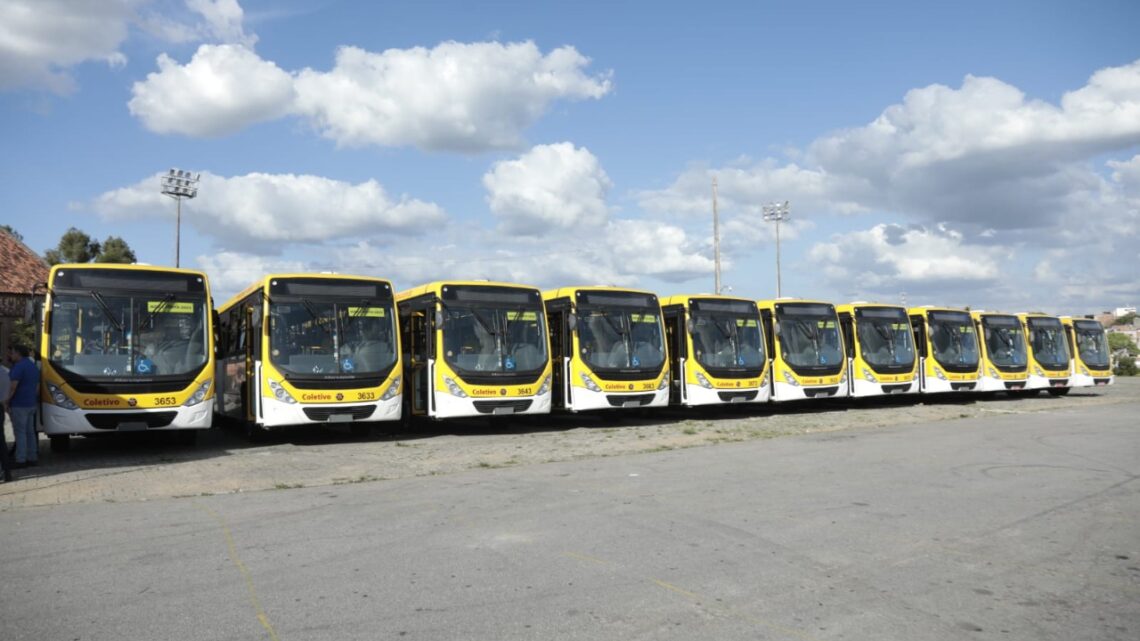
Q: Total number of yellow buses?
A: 11